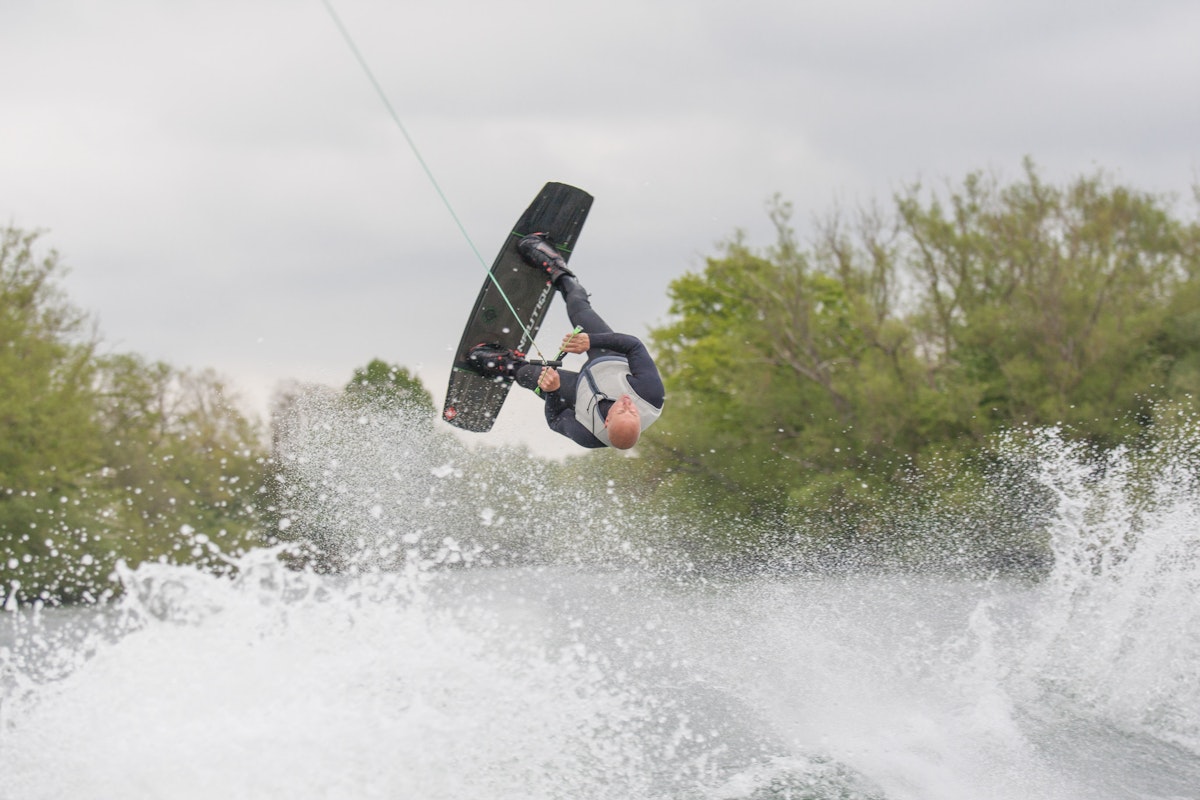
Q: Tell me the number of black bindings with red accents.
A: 2